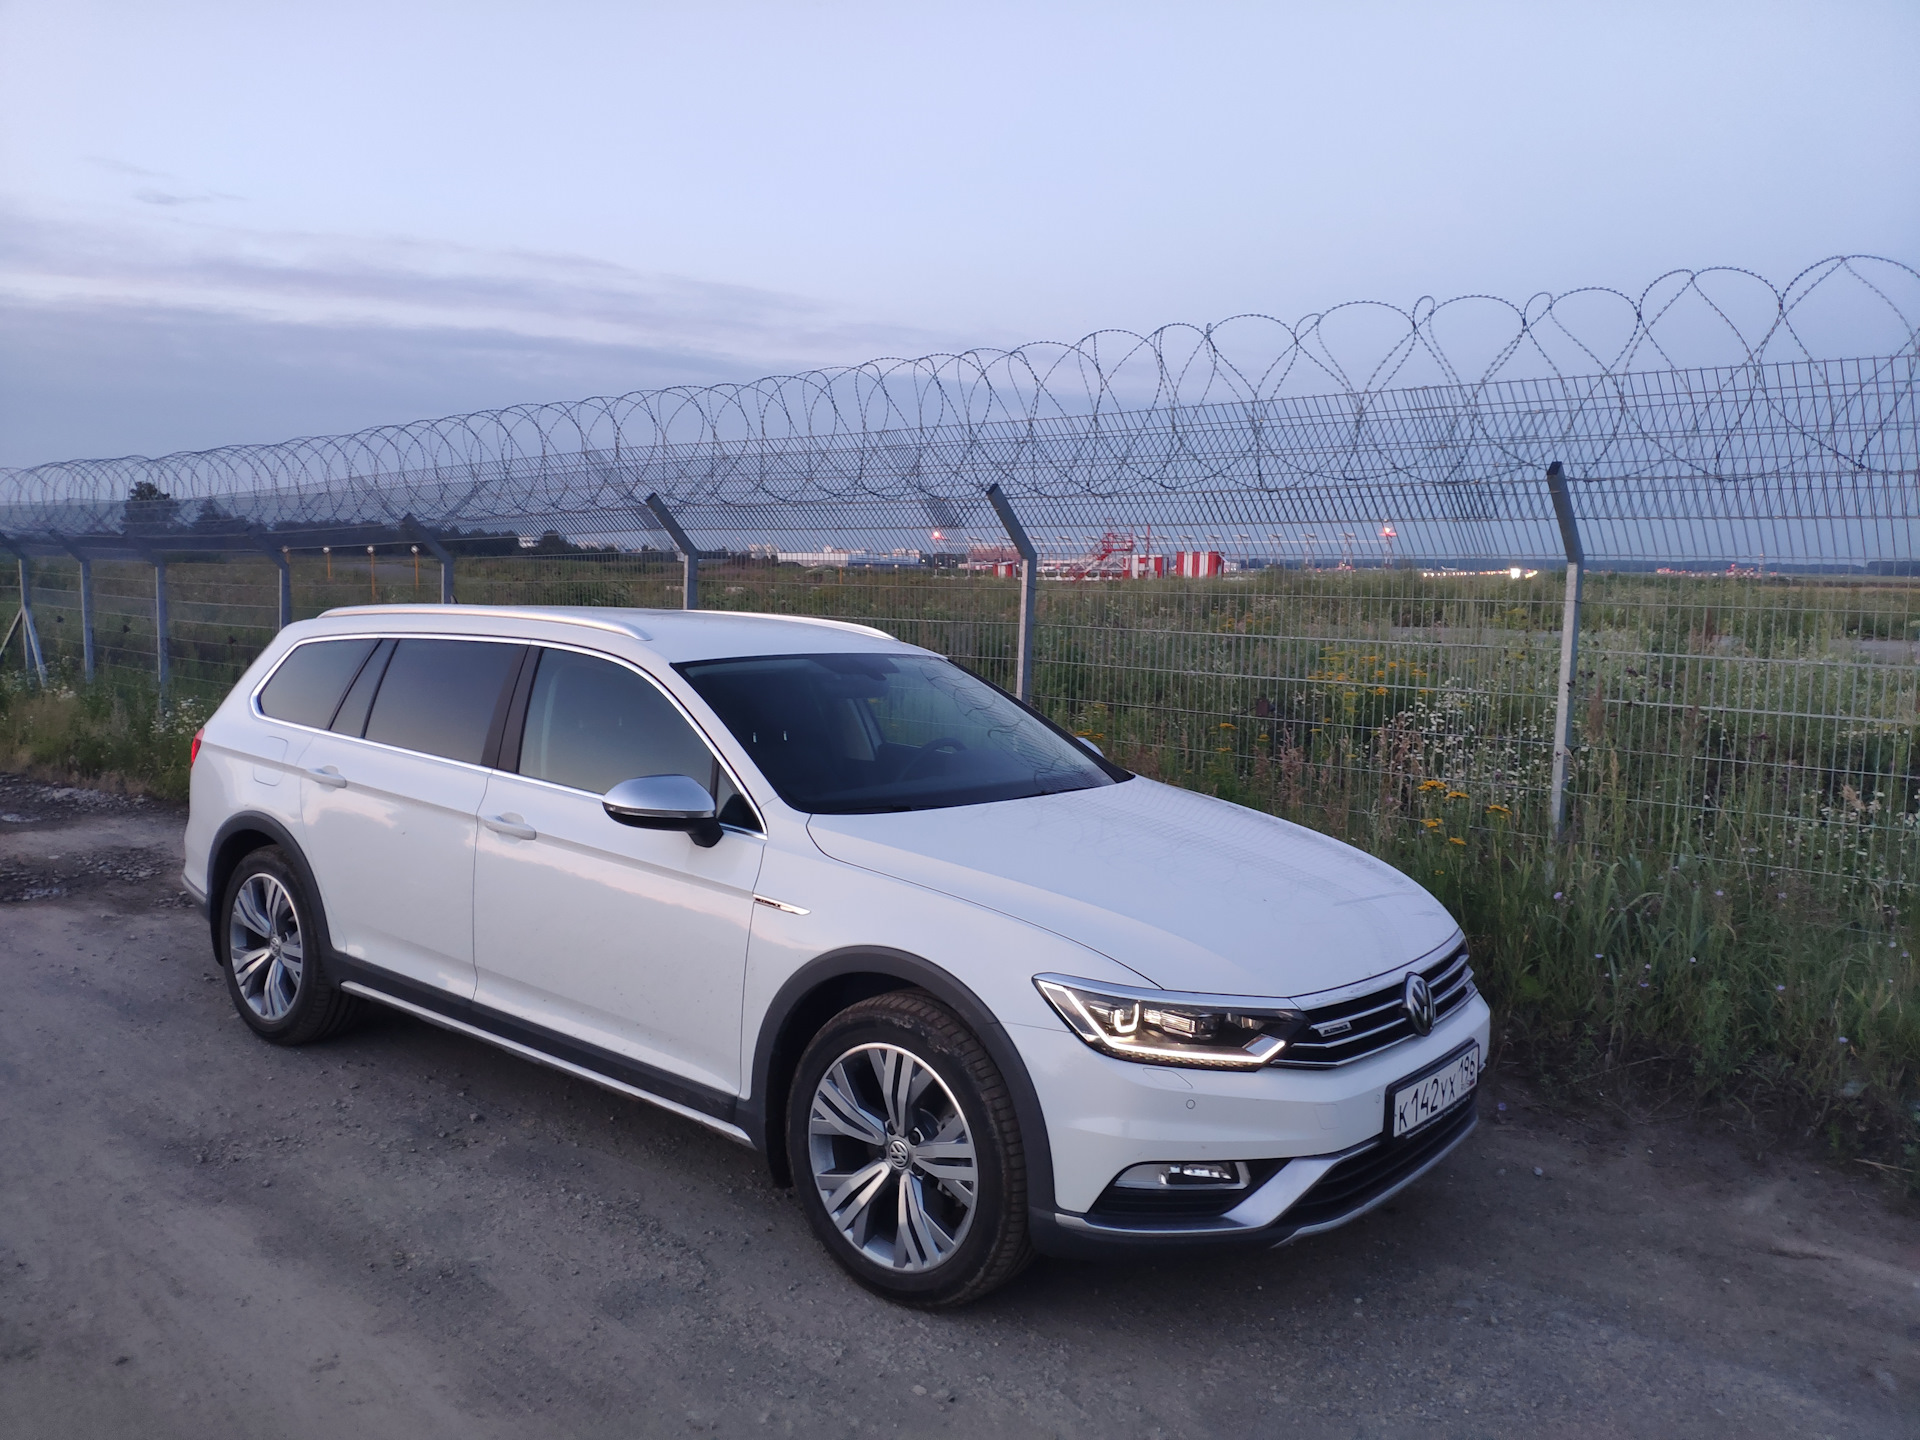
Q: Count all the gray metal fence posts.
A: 8